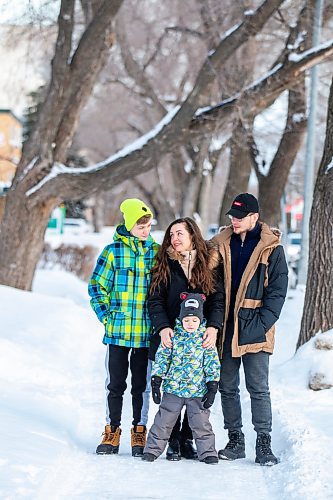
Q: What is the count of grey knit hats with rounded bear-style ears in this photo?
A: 1